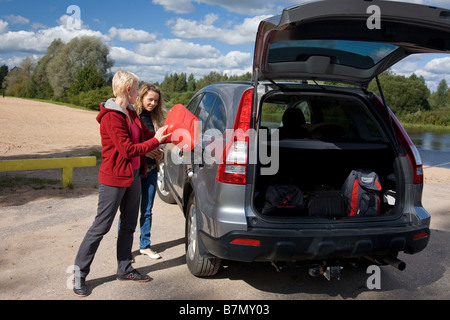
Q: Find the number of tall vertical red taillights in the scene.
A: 2